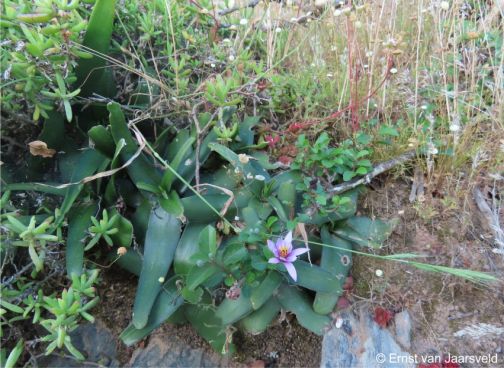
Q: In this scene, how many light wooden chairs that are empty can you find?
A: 0